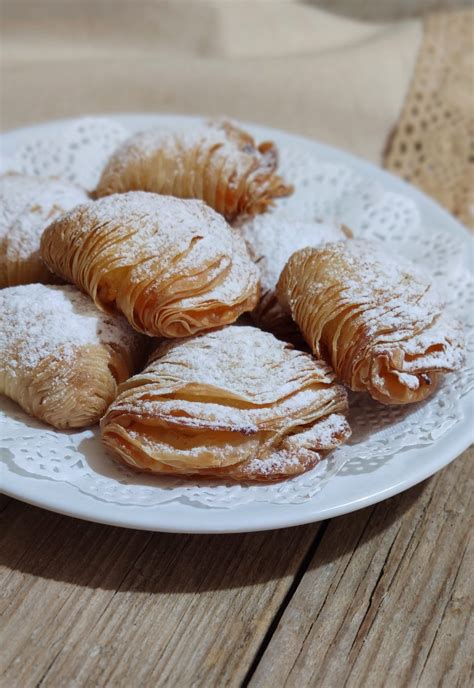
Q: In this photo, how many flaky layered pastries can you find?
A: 7